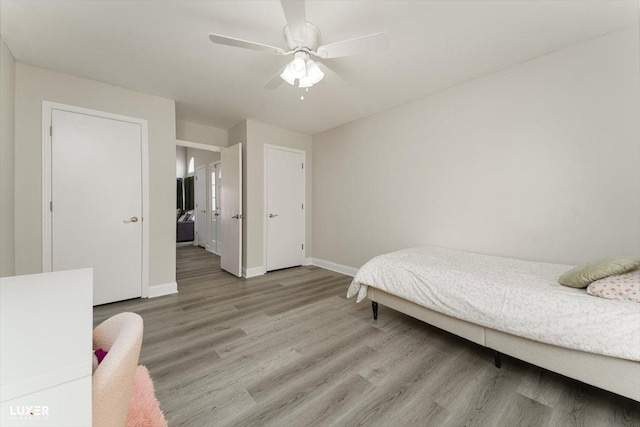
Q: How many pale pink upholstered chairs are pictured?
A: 1